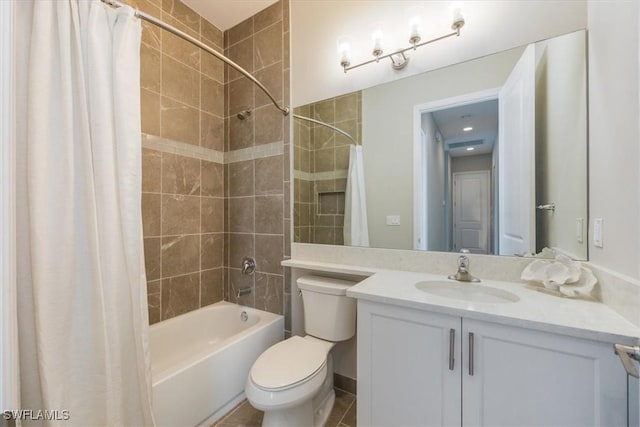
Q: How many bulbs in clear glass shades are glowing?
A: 4